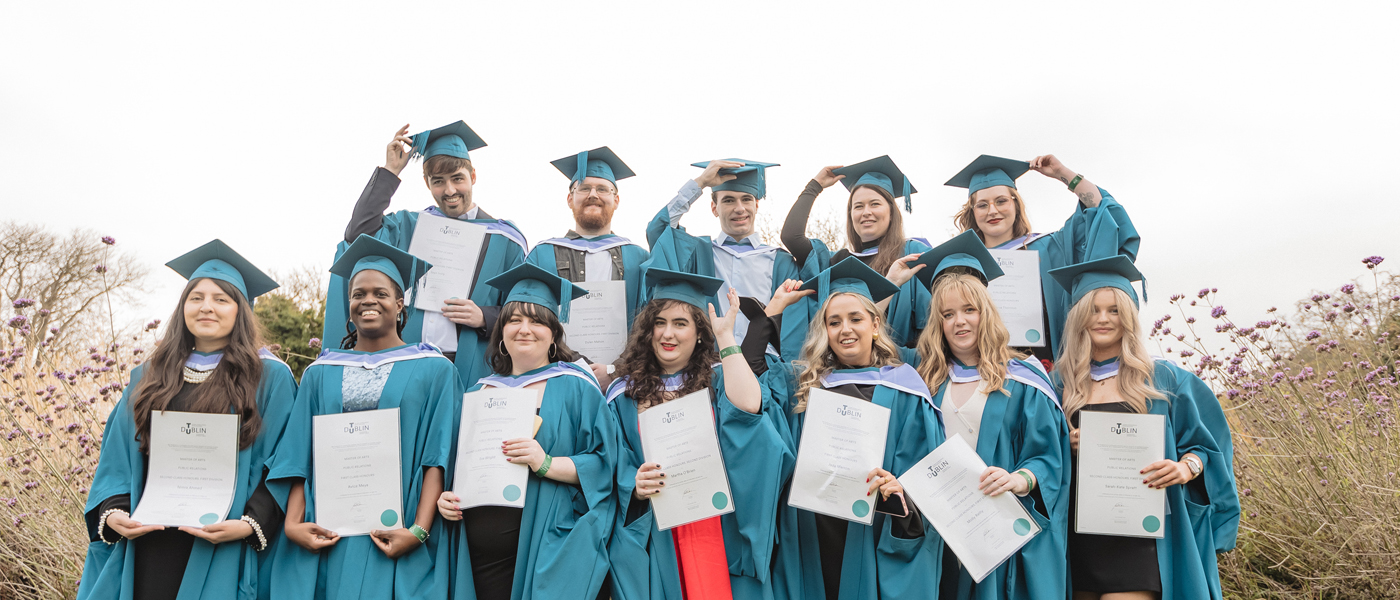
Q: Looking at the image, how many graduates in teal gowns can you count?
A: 12